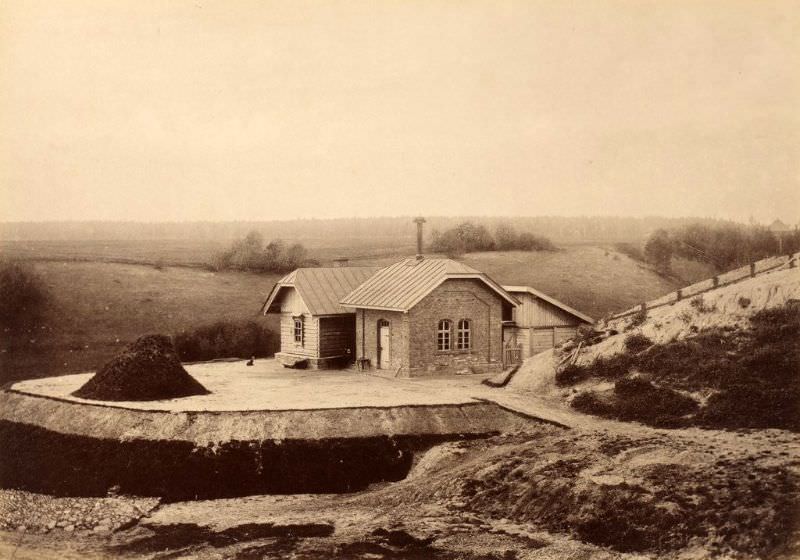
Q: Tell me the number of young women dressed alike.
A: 0